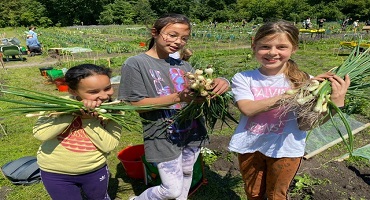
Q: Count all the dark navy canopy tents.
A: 0